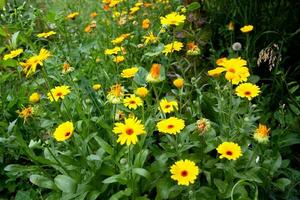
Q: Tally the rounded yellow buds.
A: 4